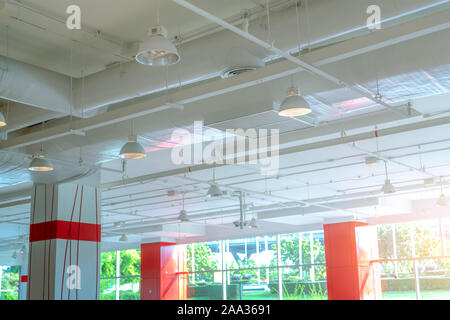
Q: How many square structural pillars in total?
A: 3